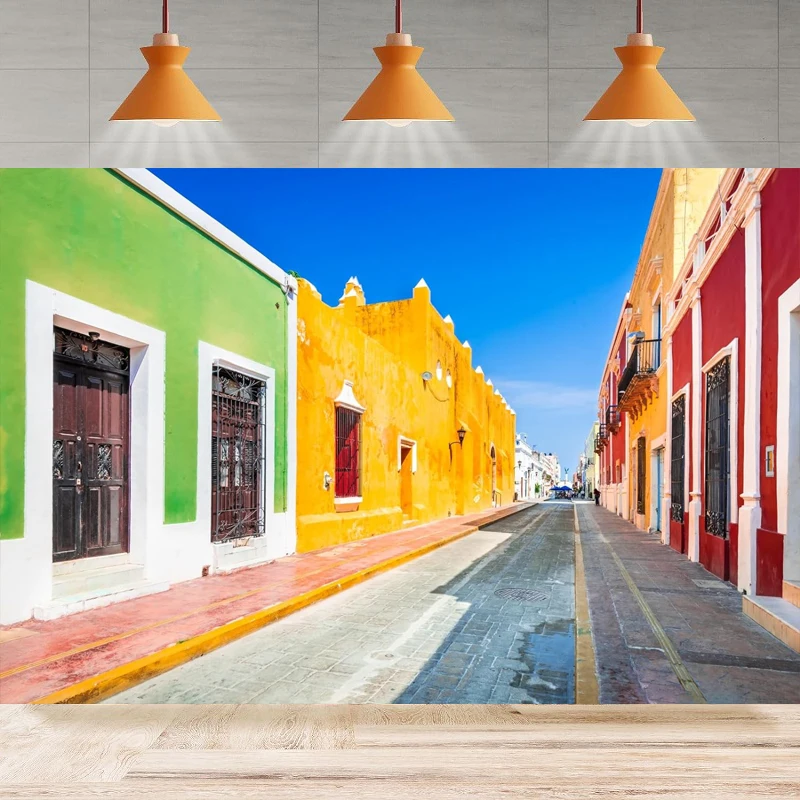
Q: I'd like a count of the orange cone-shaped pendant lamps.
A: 3